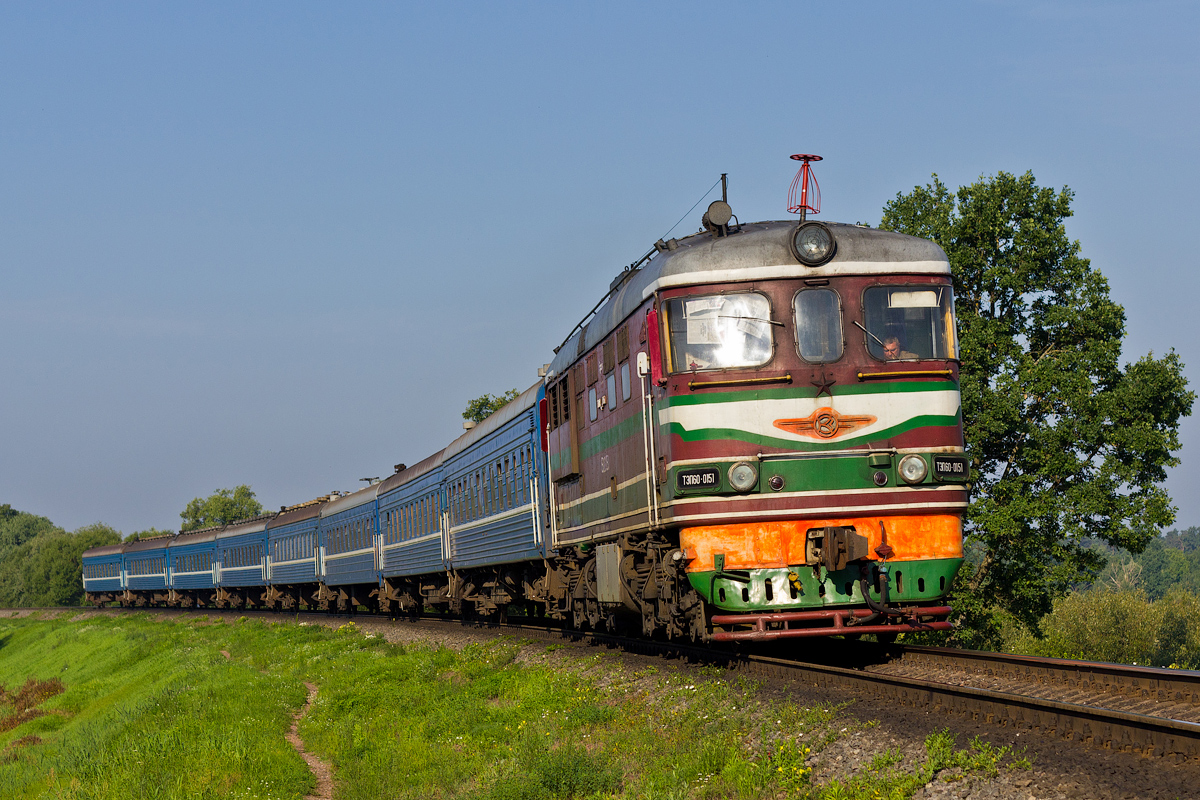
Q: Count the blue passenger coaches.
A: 8